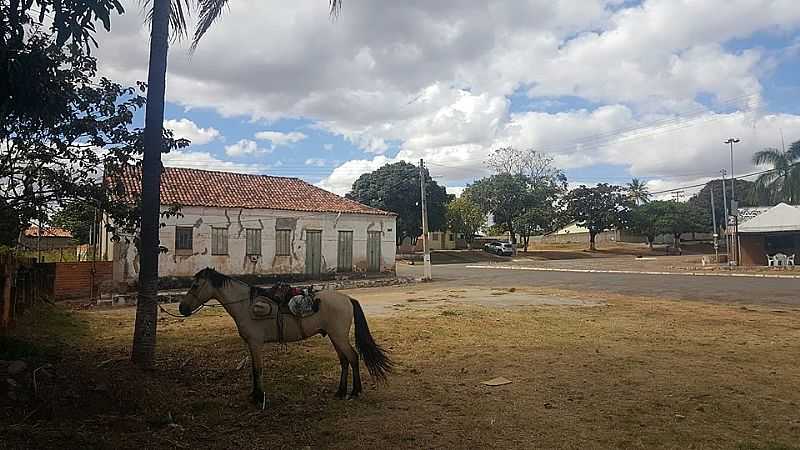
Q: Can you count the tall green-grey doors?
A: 3